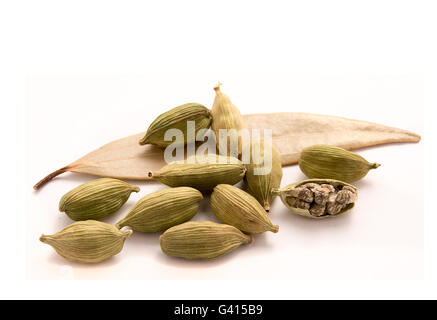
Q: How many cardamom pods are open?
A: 1